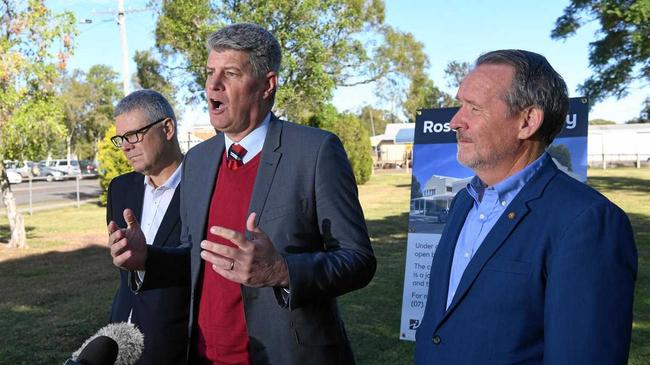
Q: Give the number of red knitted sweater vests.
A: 1